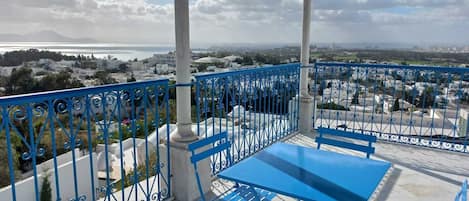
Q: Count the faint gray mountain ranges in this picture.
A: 1